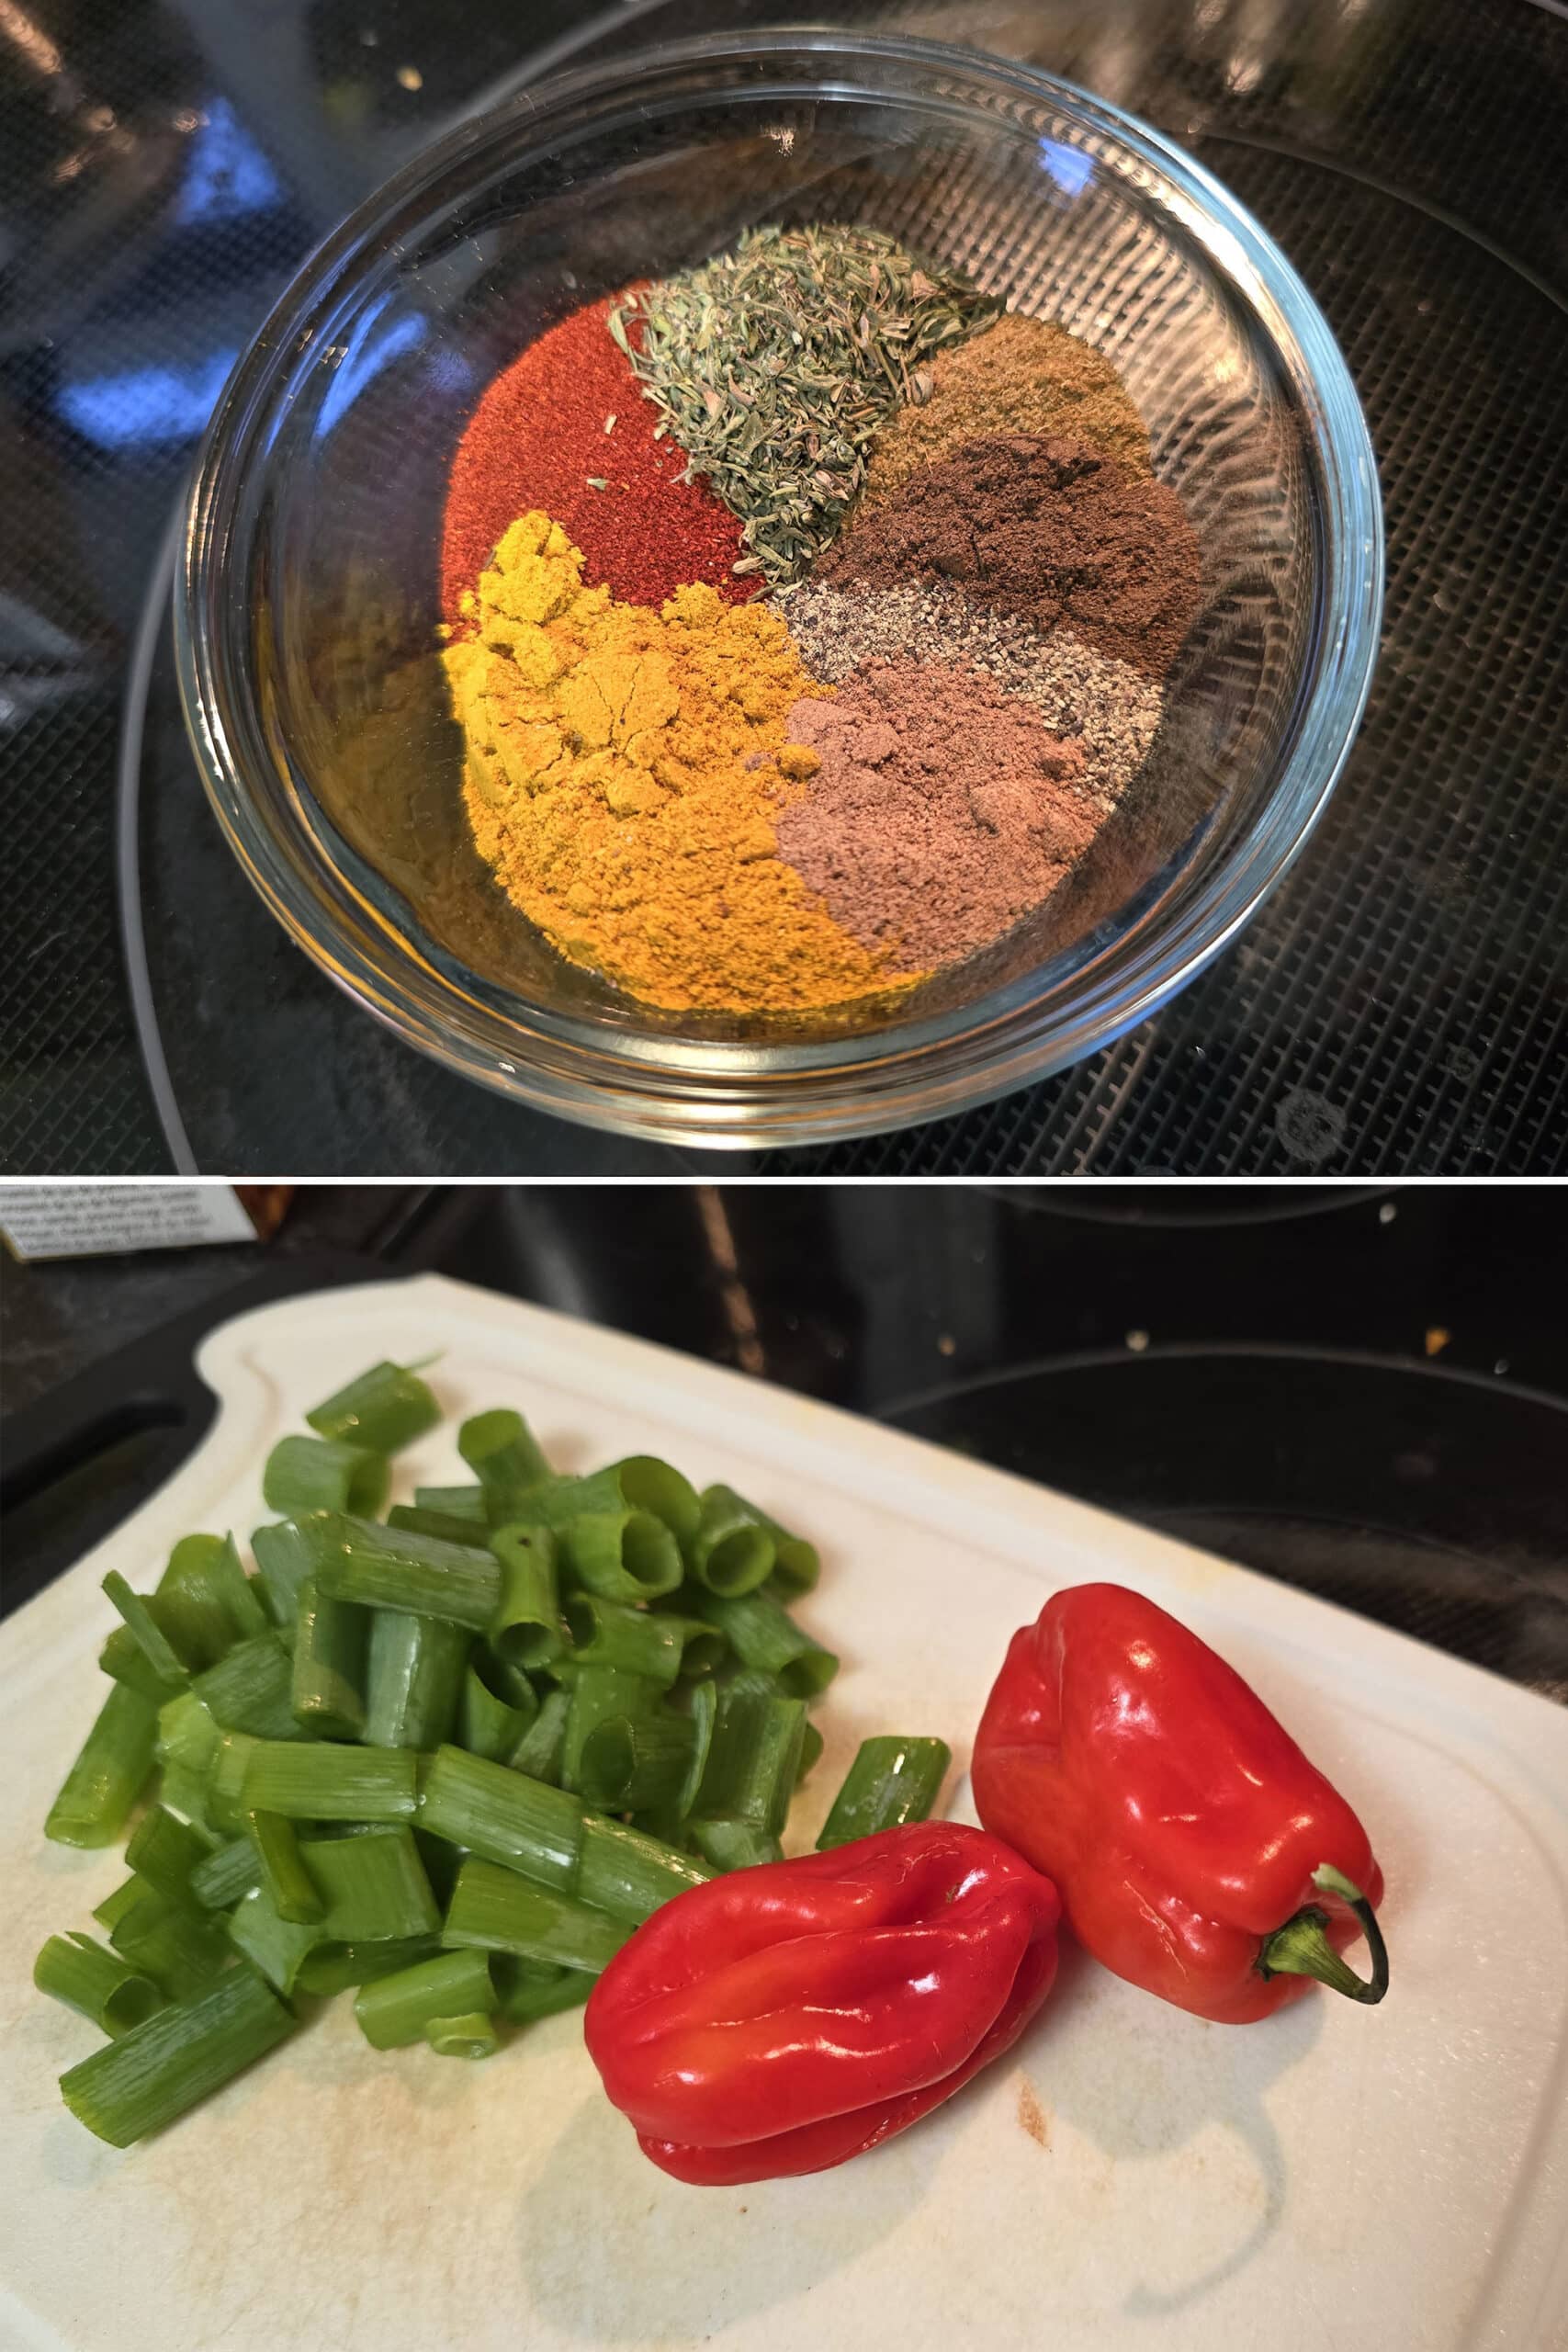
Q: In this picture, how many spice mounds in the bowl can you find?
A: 7